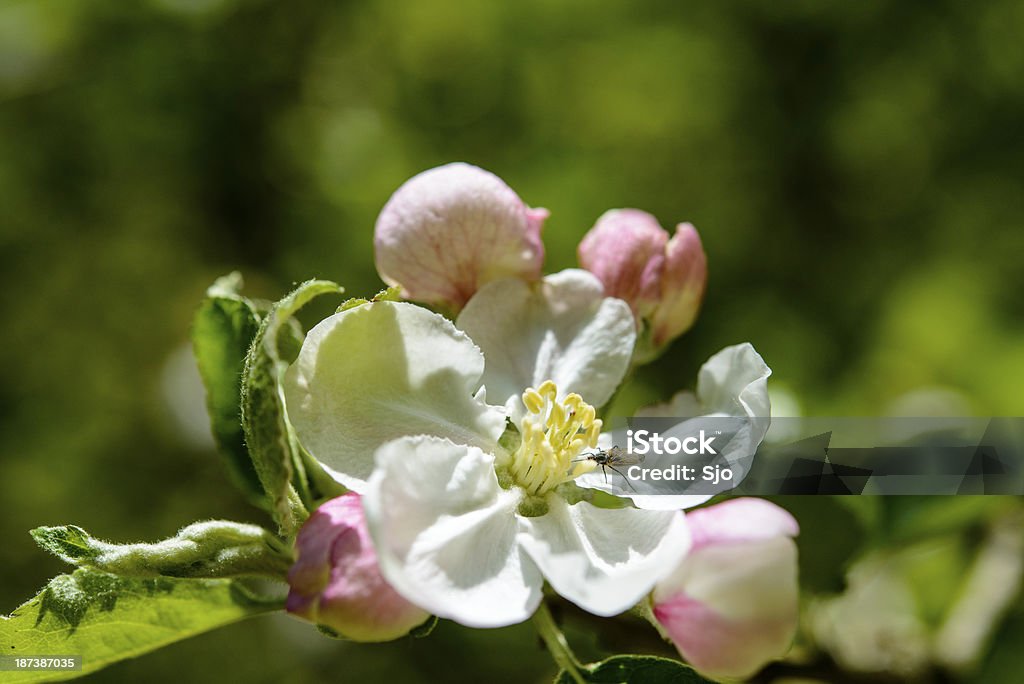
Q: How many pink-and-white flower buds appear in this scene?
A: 4